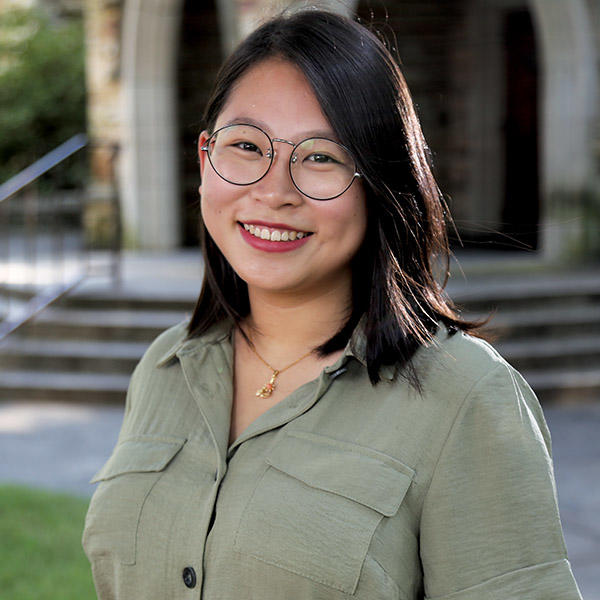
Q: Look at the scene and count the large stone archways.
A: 2